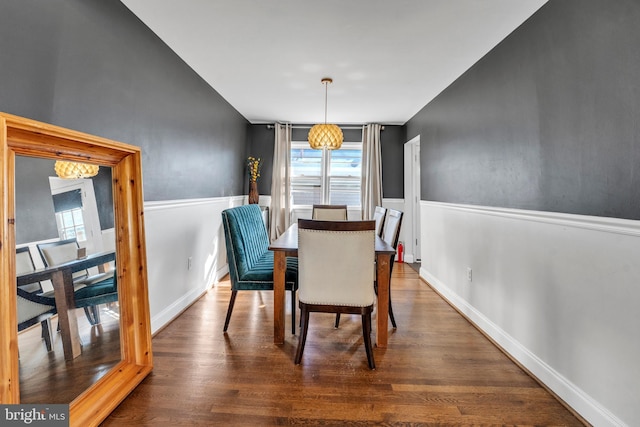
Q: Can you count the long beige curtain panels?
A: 2